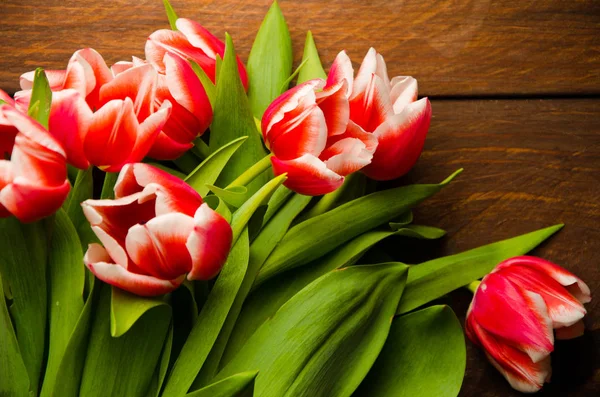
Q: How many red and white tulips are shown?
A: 8